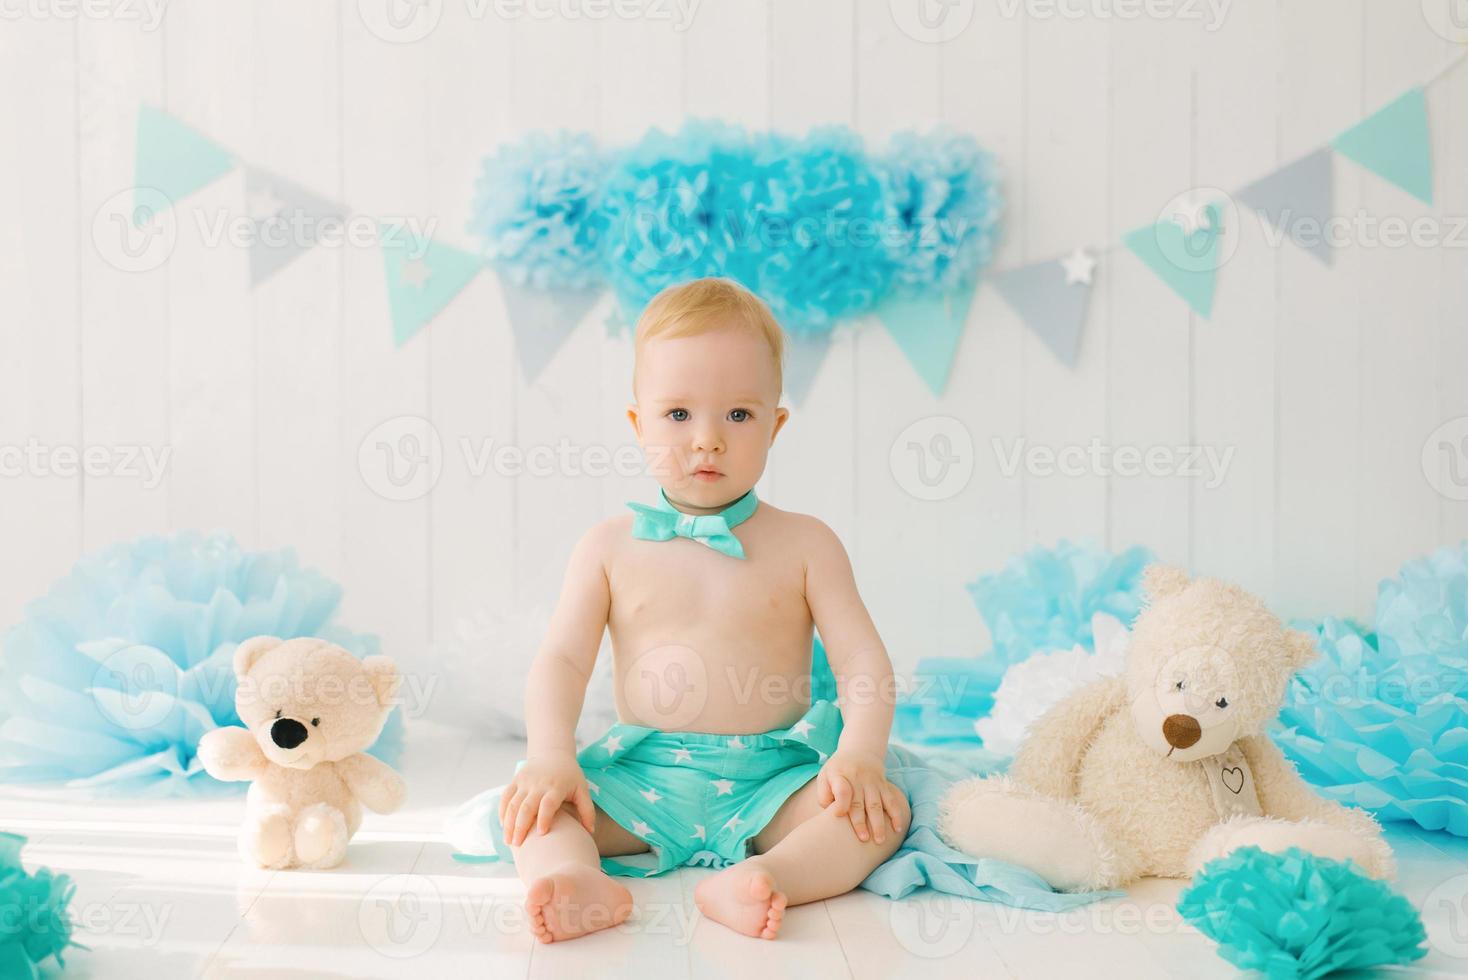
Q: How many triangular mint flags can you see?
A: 5